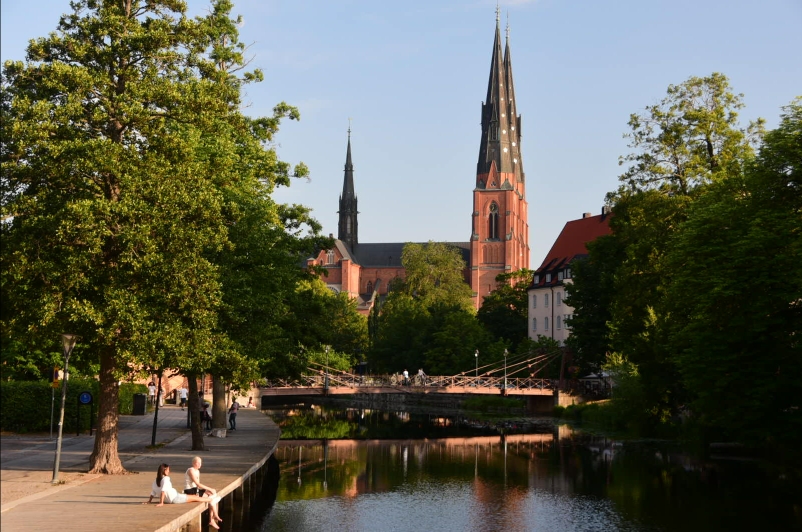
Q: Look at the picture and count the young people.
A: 2